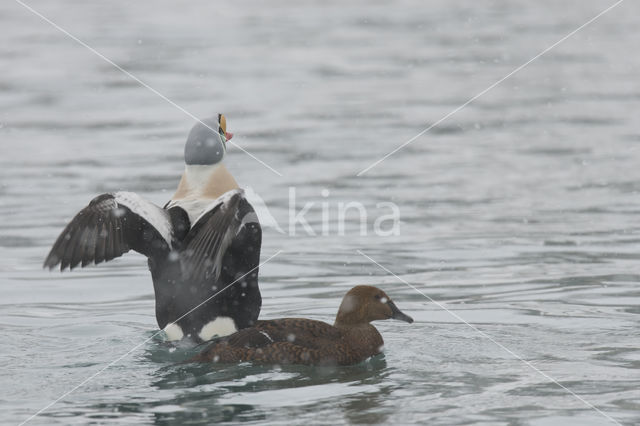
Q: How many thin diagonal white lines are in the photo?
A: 4